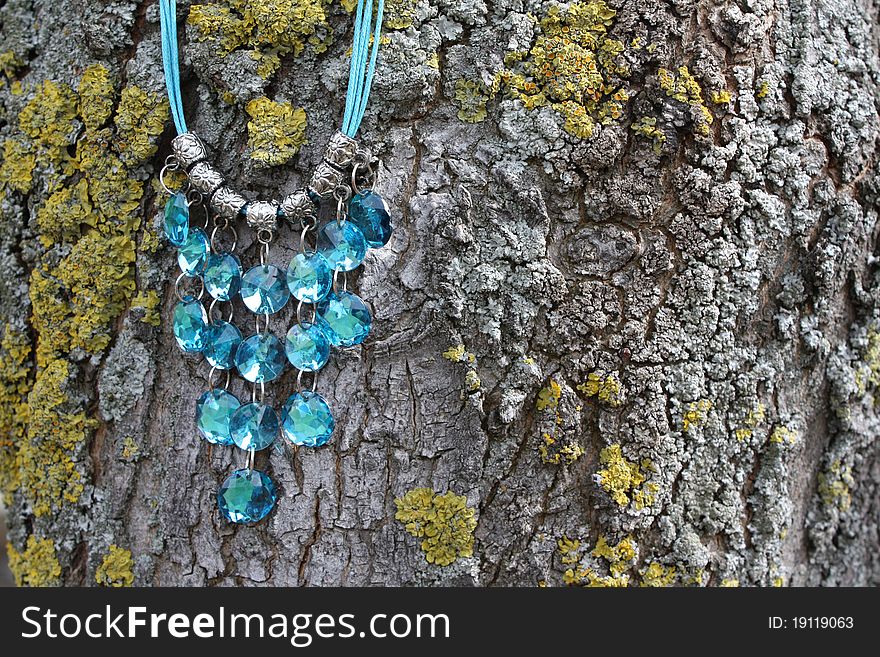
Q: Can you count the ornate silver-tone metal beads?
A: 7